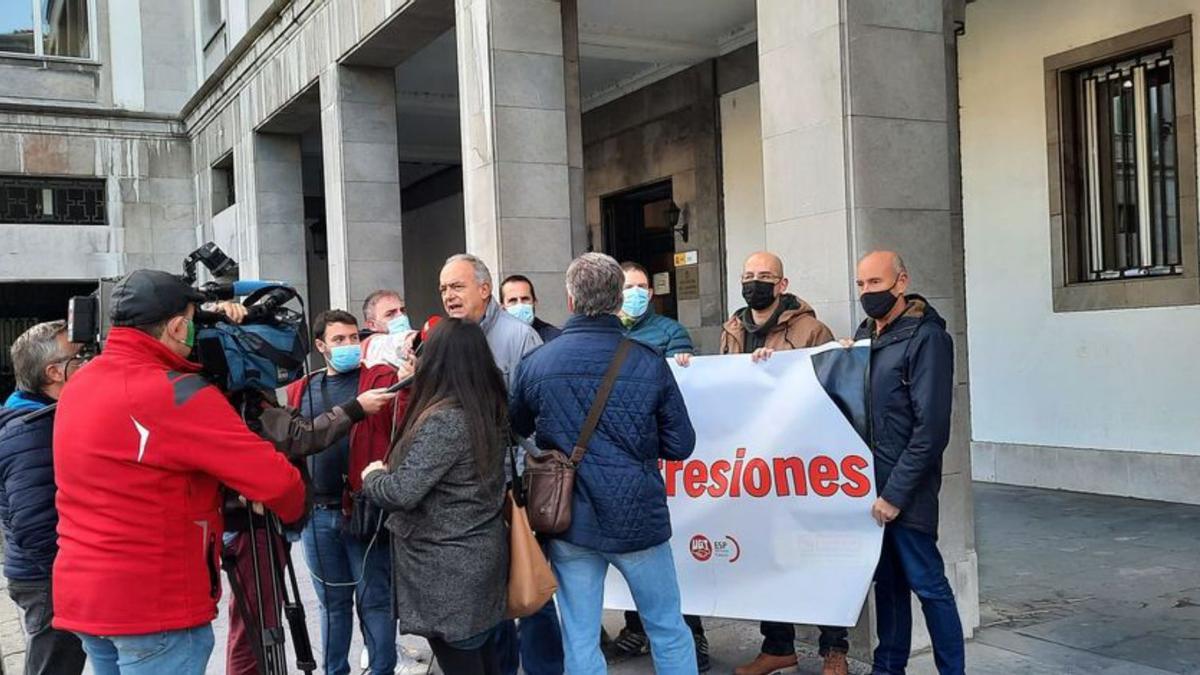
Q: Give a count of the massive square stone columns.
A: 4